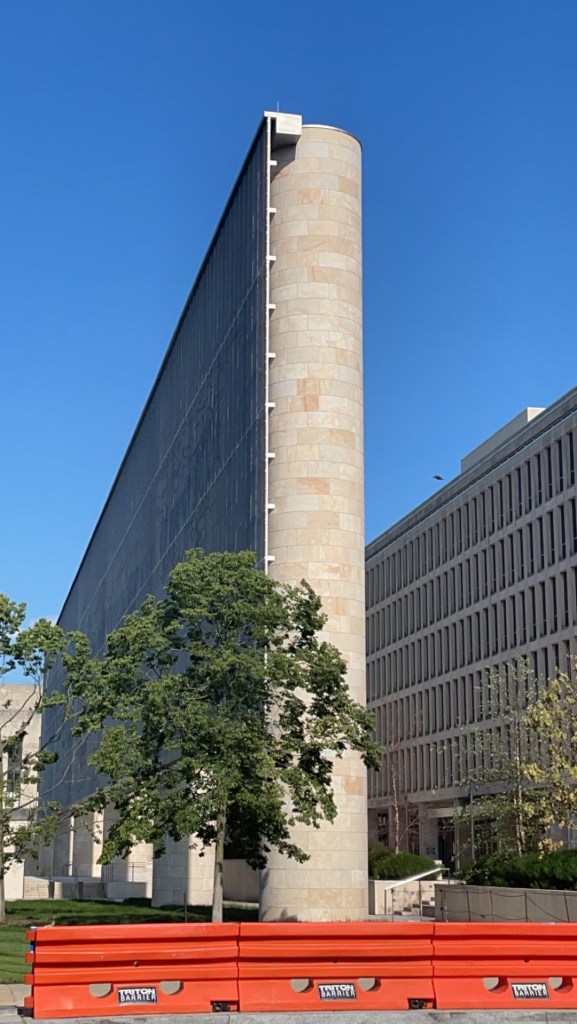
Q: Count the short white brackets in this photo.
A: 9